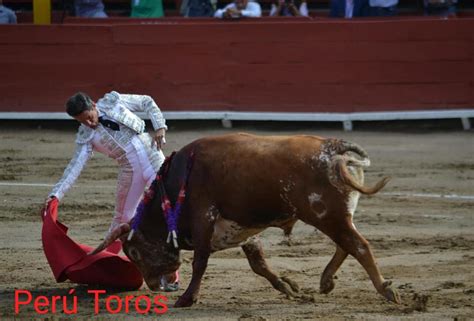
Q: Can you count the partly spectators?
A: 9